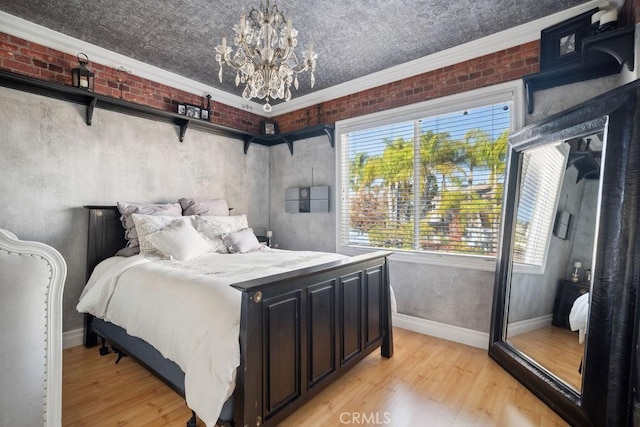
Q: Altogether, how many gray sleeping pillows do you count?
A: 2